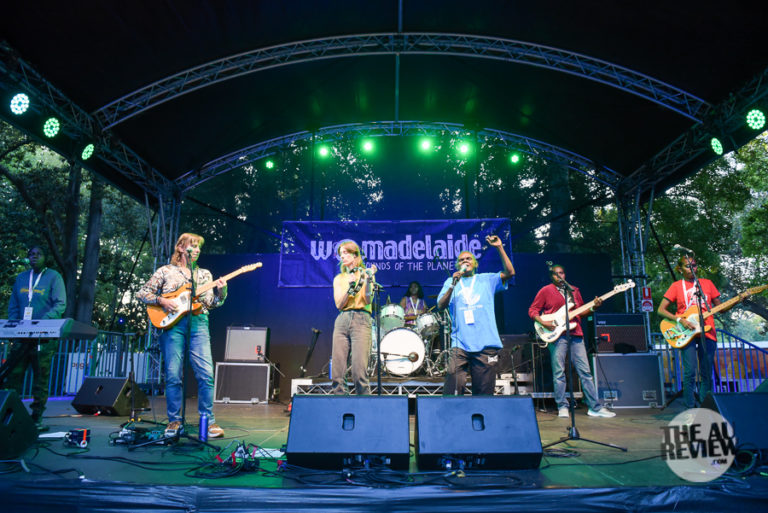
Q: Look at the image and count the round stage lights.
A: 11